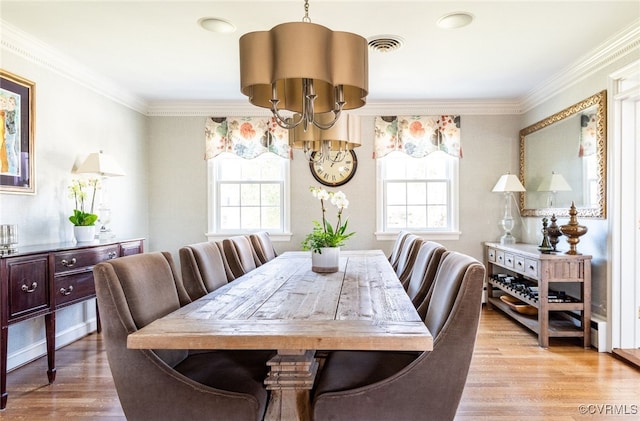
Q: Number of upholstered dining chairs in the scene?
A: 8